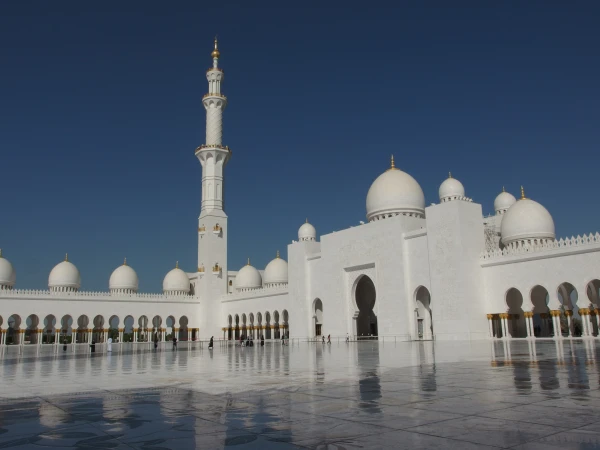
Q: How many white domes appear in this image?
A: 11